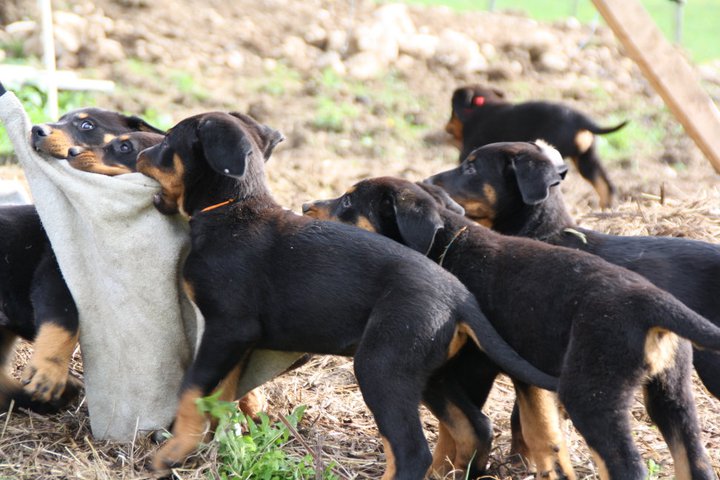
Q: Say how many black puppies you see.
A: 6